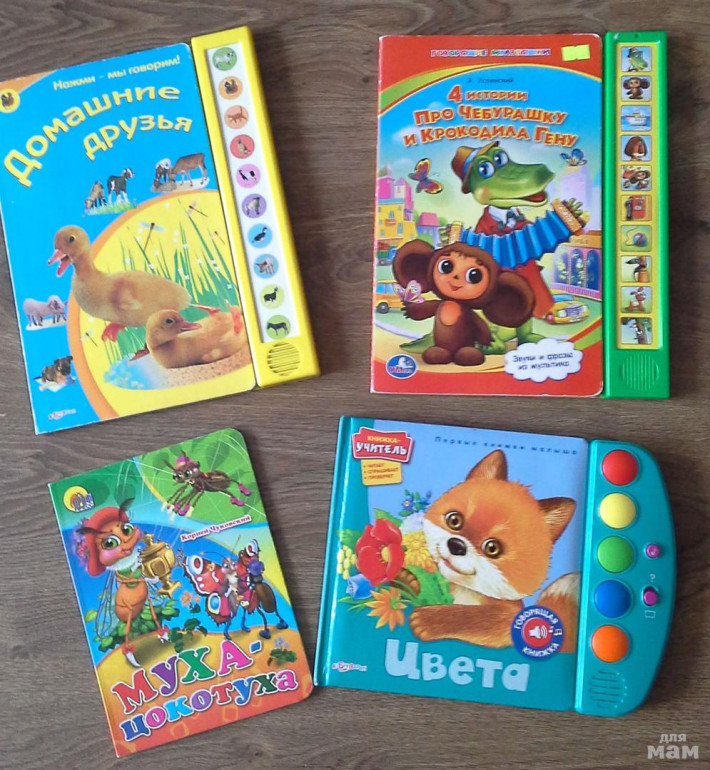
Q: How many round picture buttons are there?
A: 10